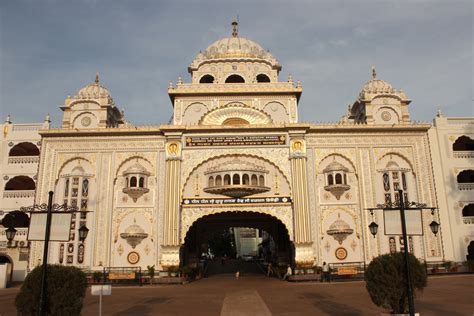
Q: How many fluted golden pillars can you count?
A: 2